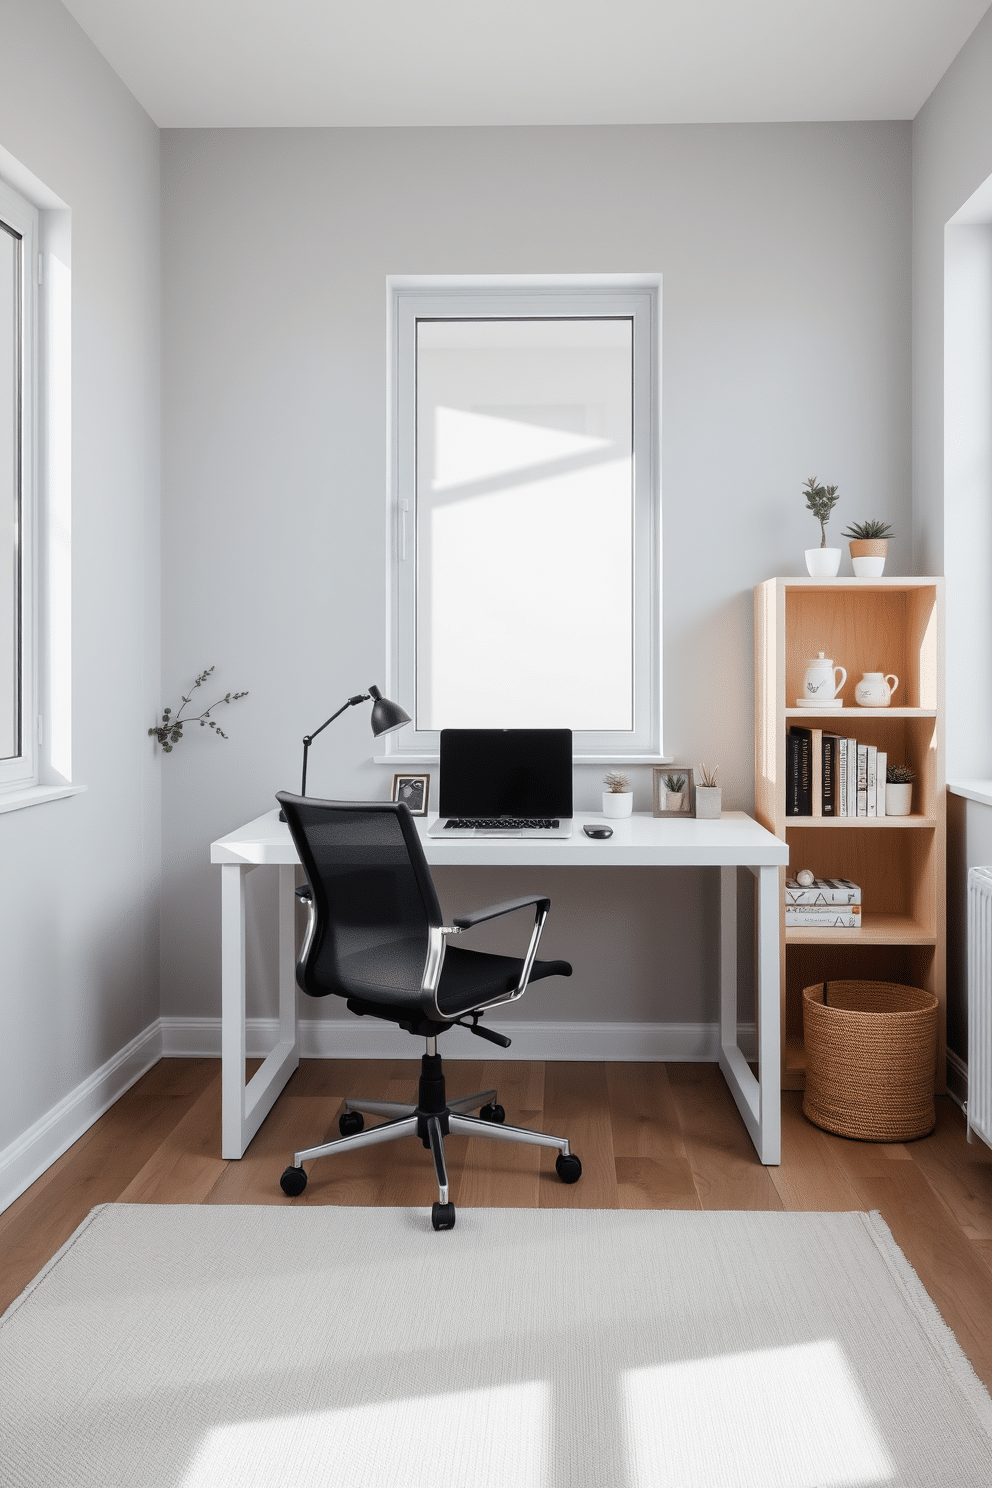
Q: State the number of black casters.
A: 5